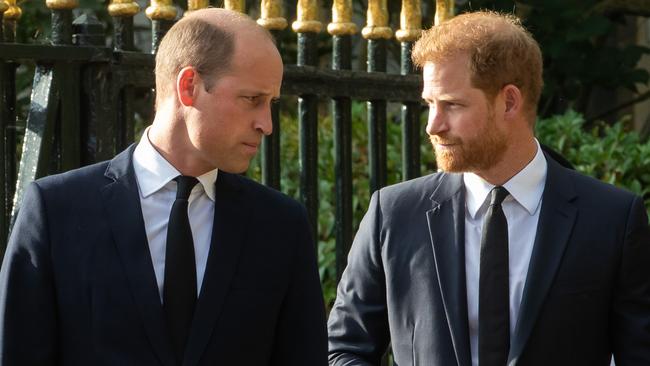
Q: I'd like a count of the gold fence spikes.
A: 13